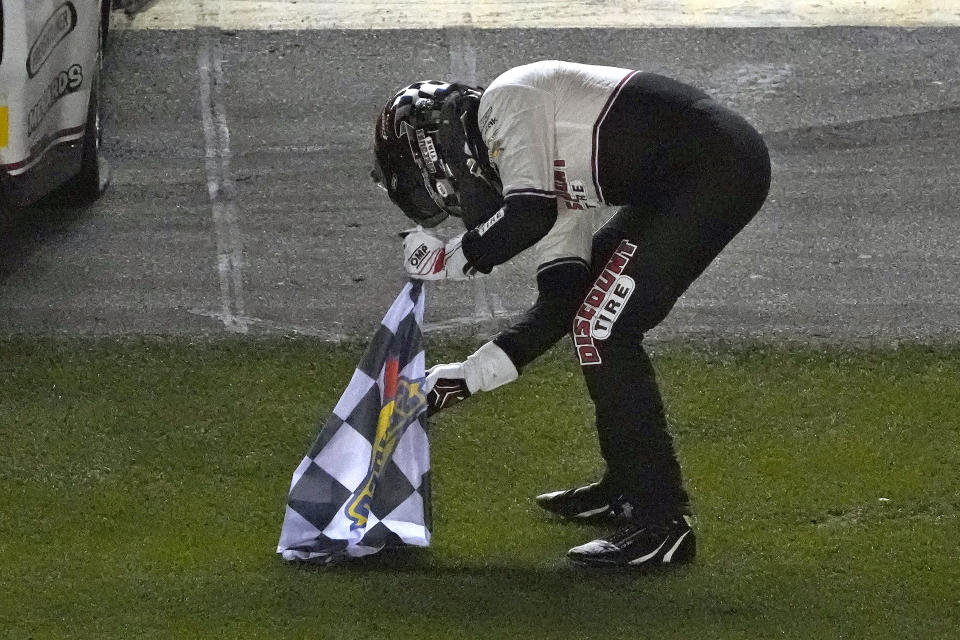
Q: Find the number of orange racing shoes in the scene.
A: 0